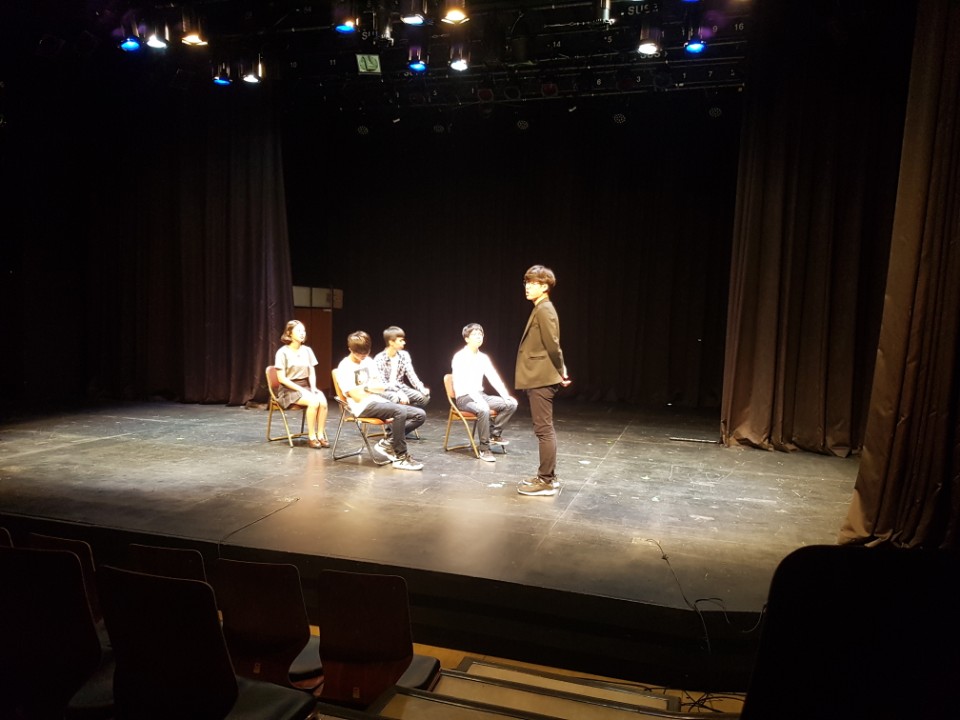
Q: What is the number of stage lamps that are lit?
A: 12